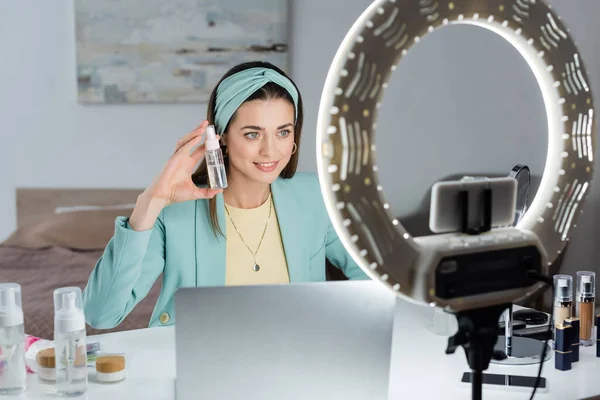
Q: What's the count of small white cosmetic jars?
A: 2